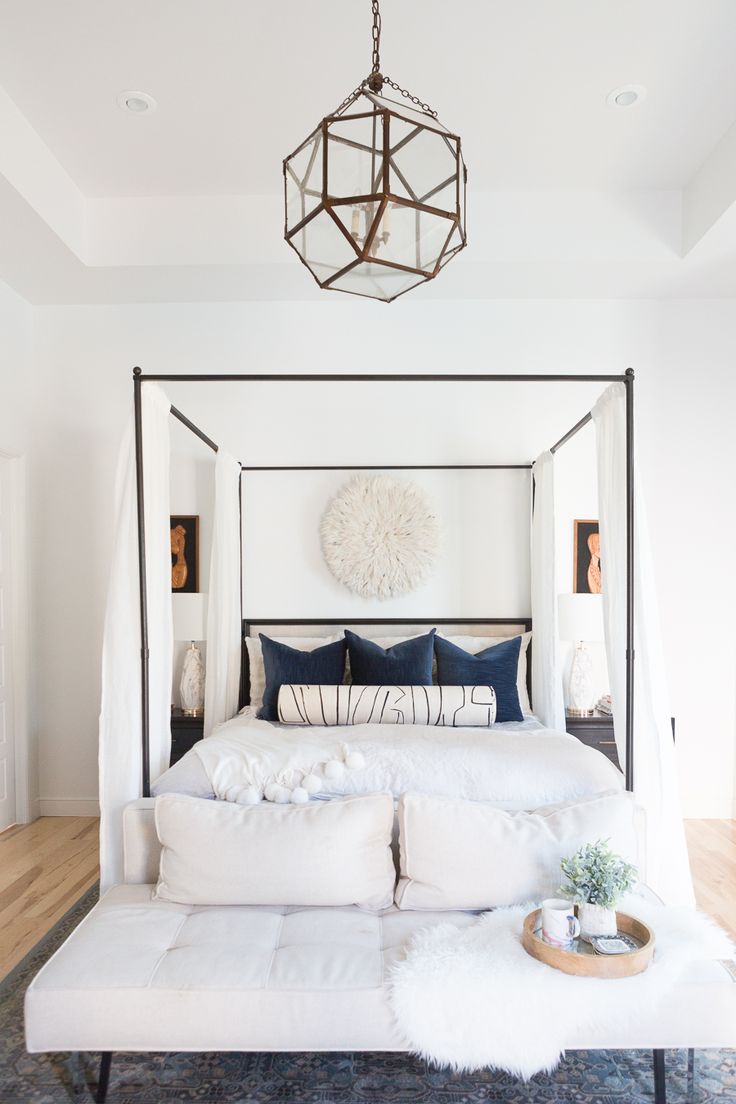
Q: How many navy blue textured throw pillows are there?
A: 3